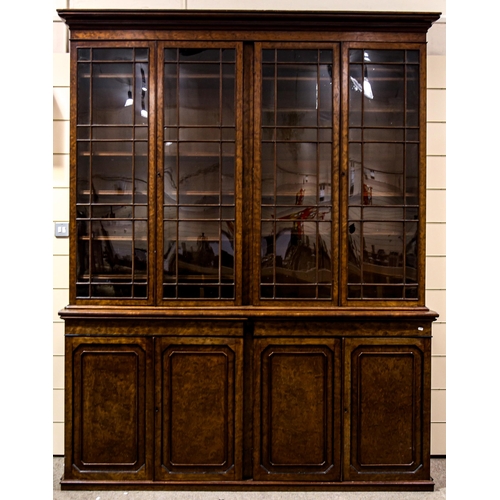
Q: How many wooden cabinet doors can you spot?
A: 4